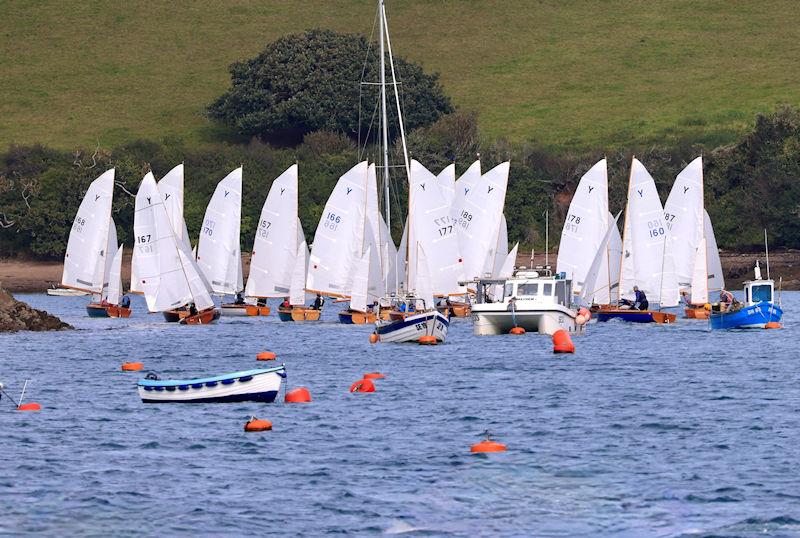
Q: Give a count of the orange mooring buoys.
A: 12